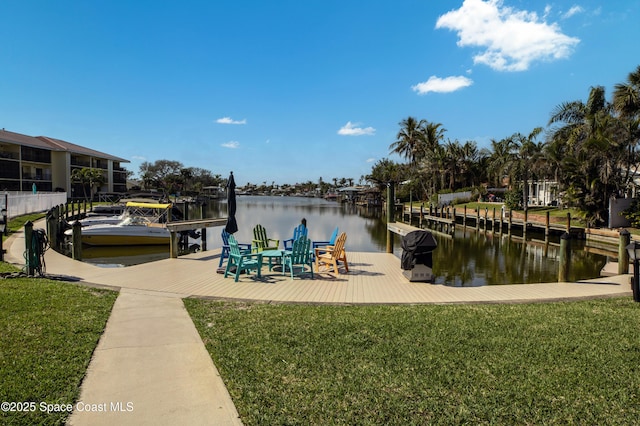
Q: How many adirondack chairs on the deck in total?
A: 7